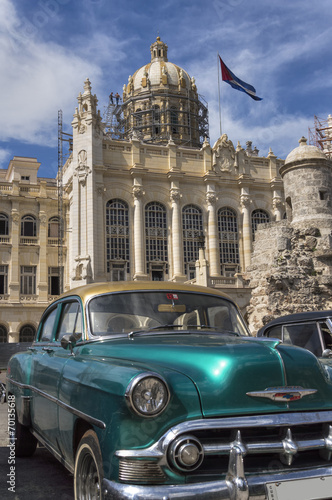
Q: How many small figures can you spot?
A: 2